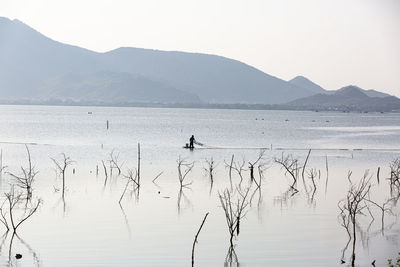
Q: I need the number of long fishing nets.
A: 1